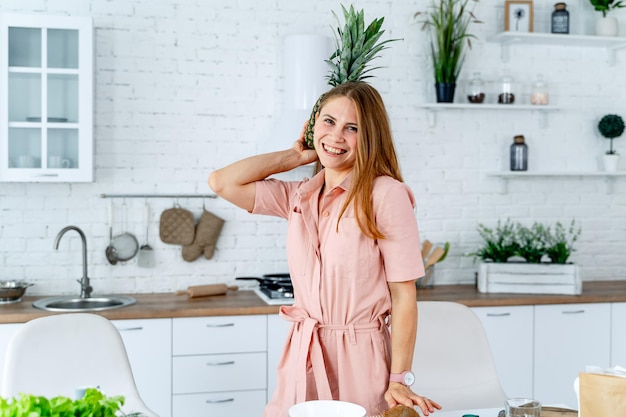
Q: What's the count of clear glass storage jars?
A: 3